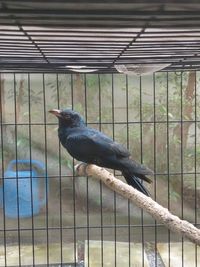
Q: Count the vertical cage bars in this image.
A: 15